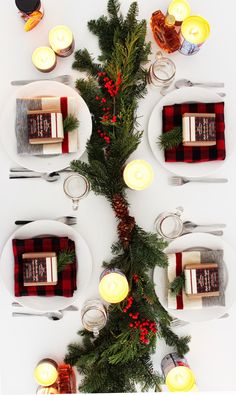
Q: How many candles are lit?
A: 8